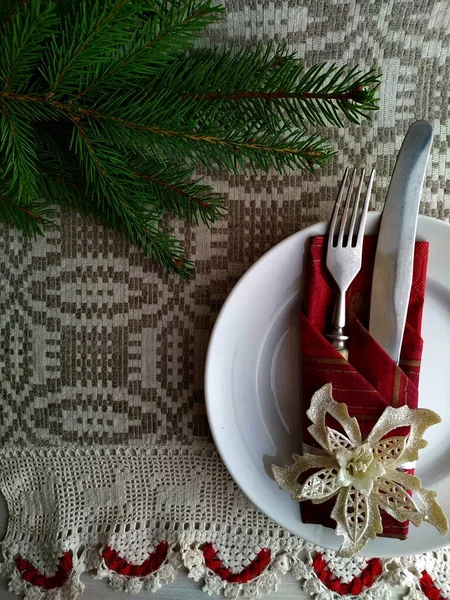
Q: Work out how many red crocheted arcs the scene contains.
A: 5